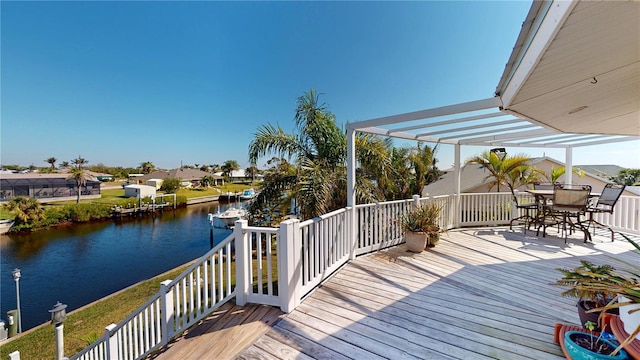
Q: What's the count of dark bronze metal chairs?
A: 4